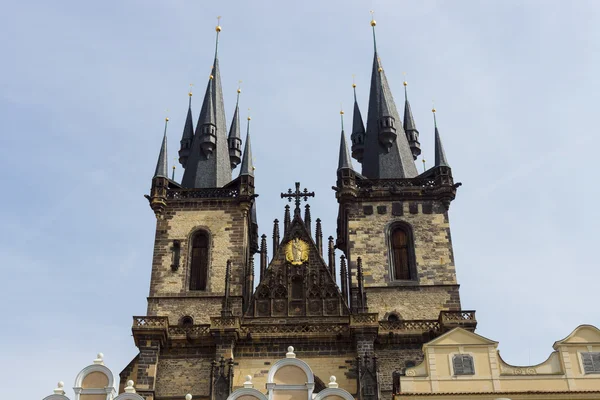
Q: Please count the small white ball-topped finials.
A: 7